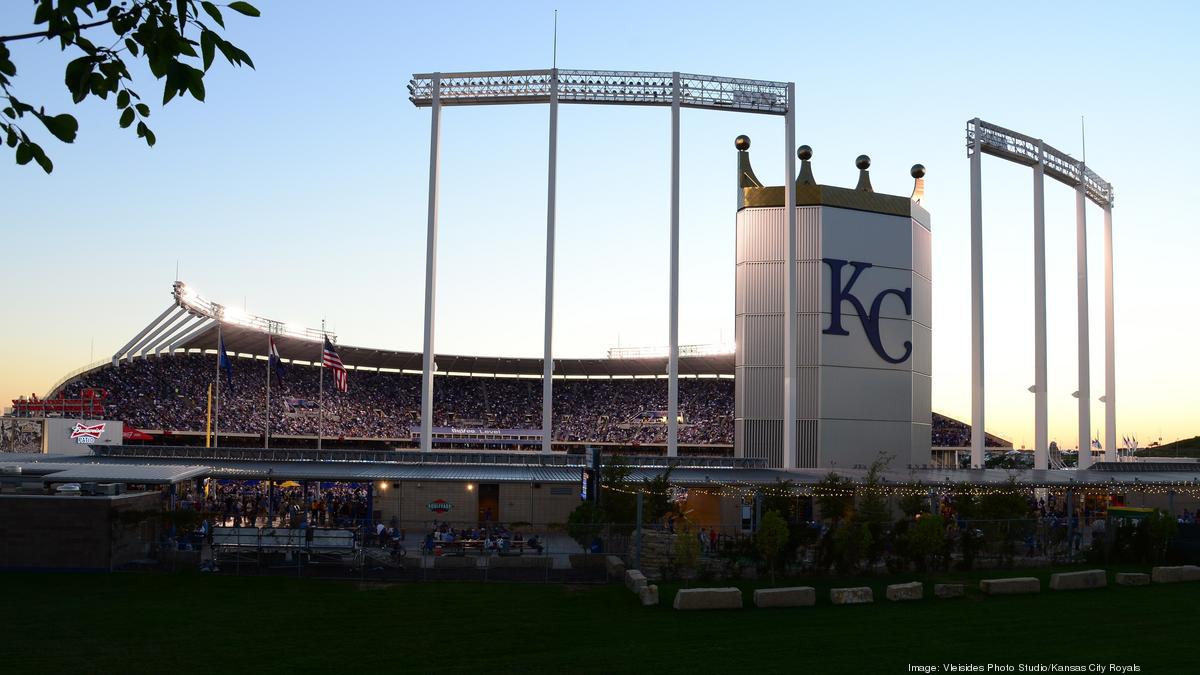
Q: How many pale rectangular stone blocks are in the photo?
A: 12